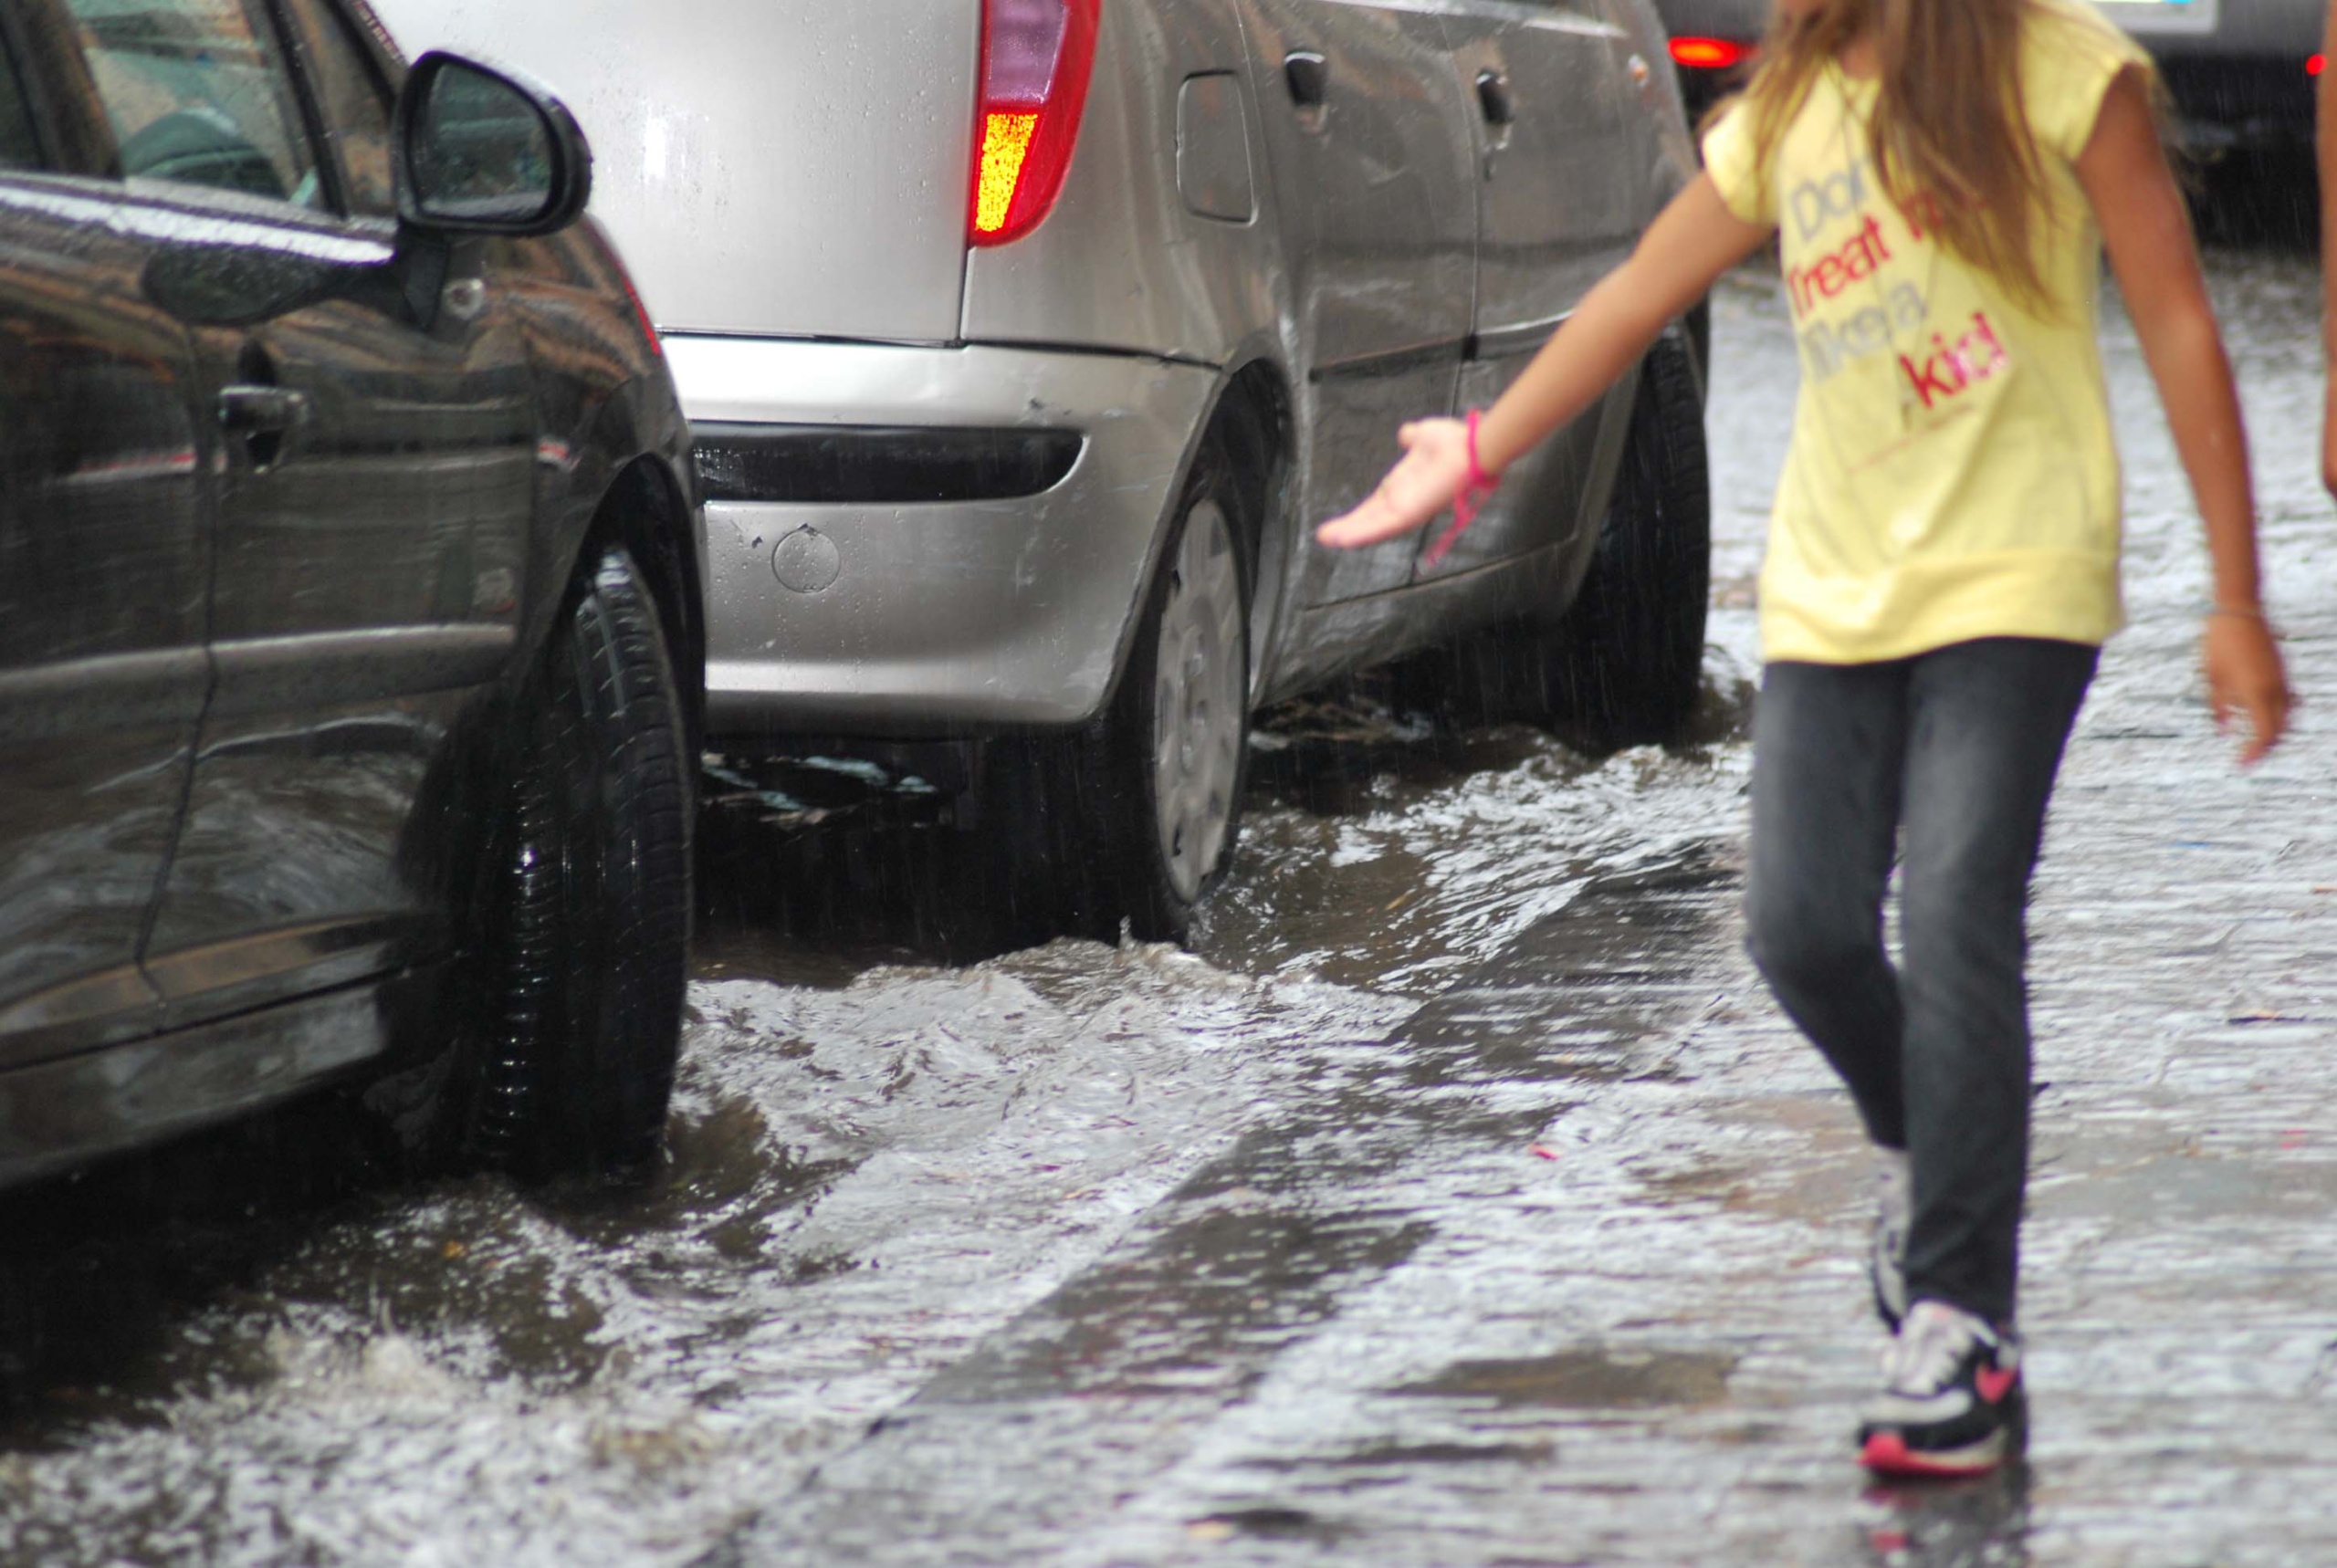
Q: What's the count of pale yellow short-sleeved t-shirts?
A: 1